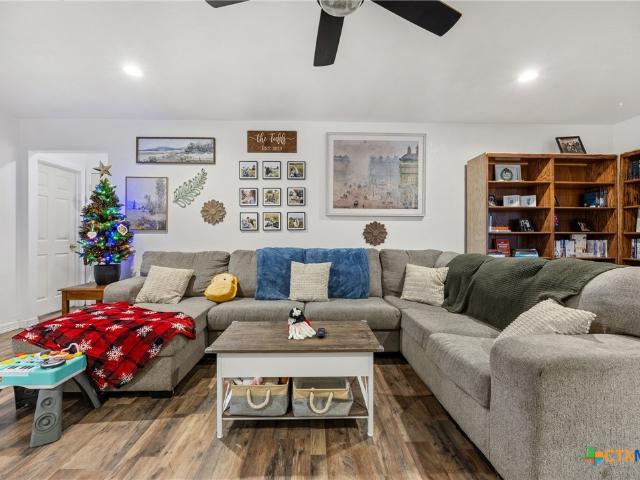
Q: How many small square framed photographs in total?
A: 9